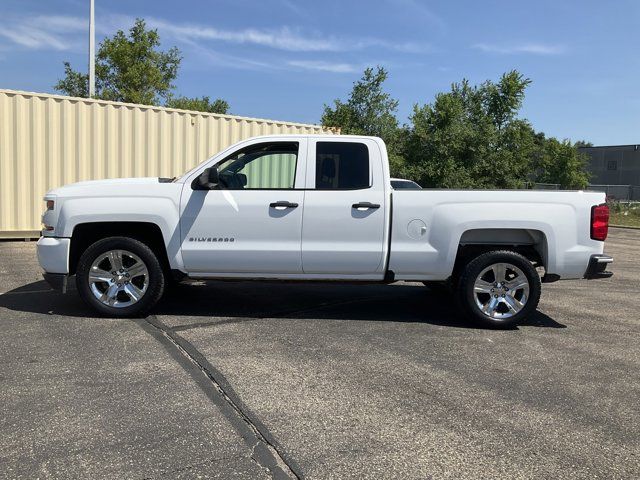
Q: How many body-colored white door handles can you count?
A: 0